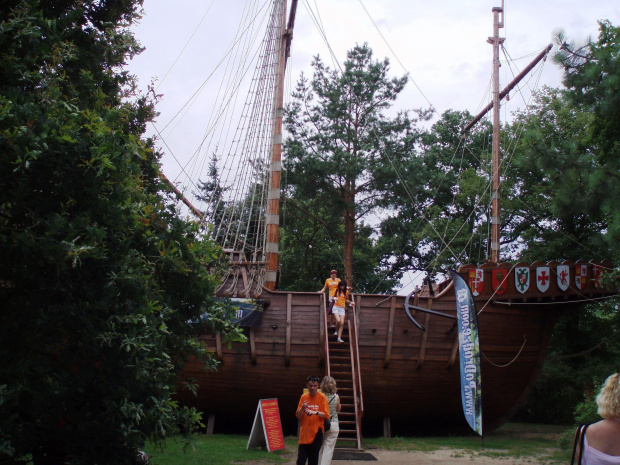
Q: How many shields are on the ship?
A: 7